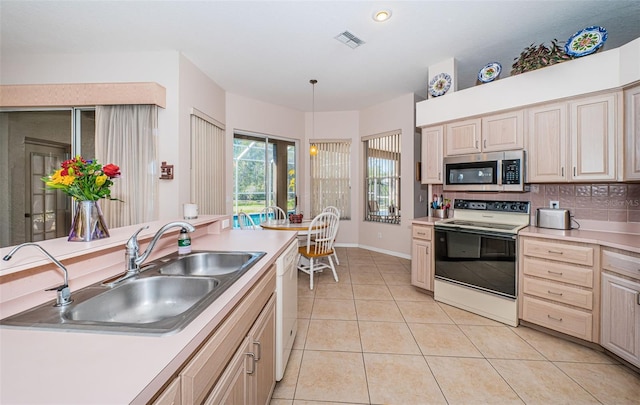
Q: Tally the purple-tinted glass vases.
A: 1